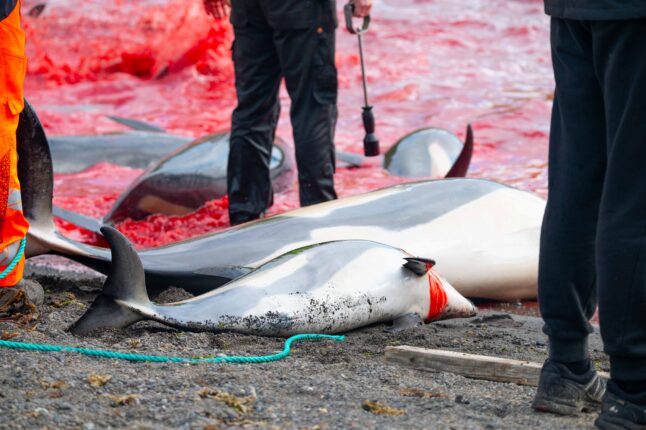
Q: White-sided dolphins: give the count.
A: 5